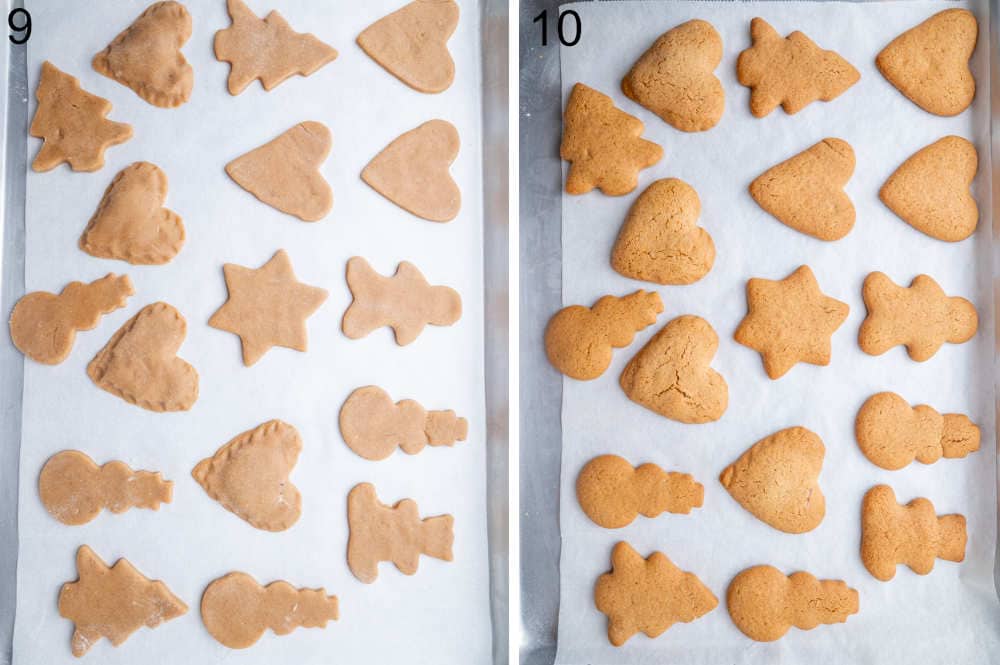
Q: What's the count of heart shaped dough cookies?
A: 7